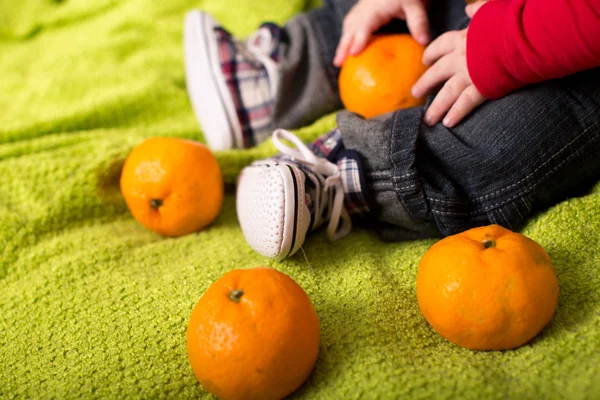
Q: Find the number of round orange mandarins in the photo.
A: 4